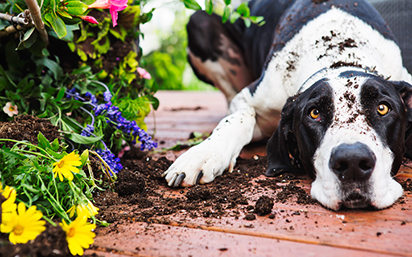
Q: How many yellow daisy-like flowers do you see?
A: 5